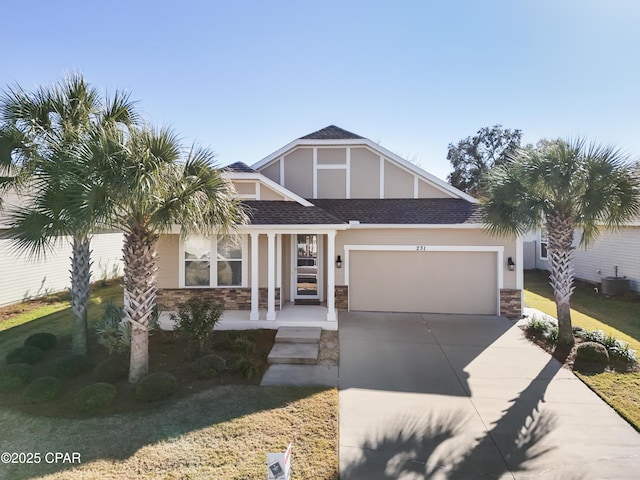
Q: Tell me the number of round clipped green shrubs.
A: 10